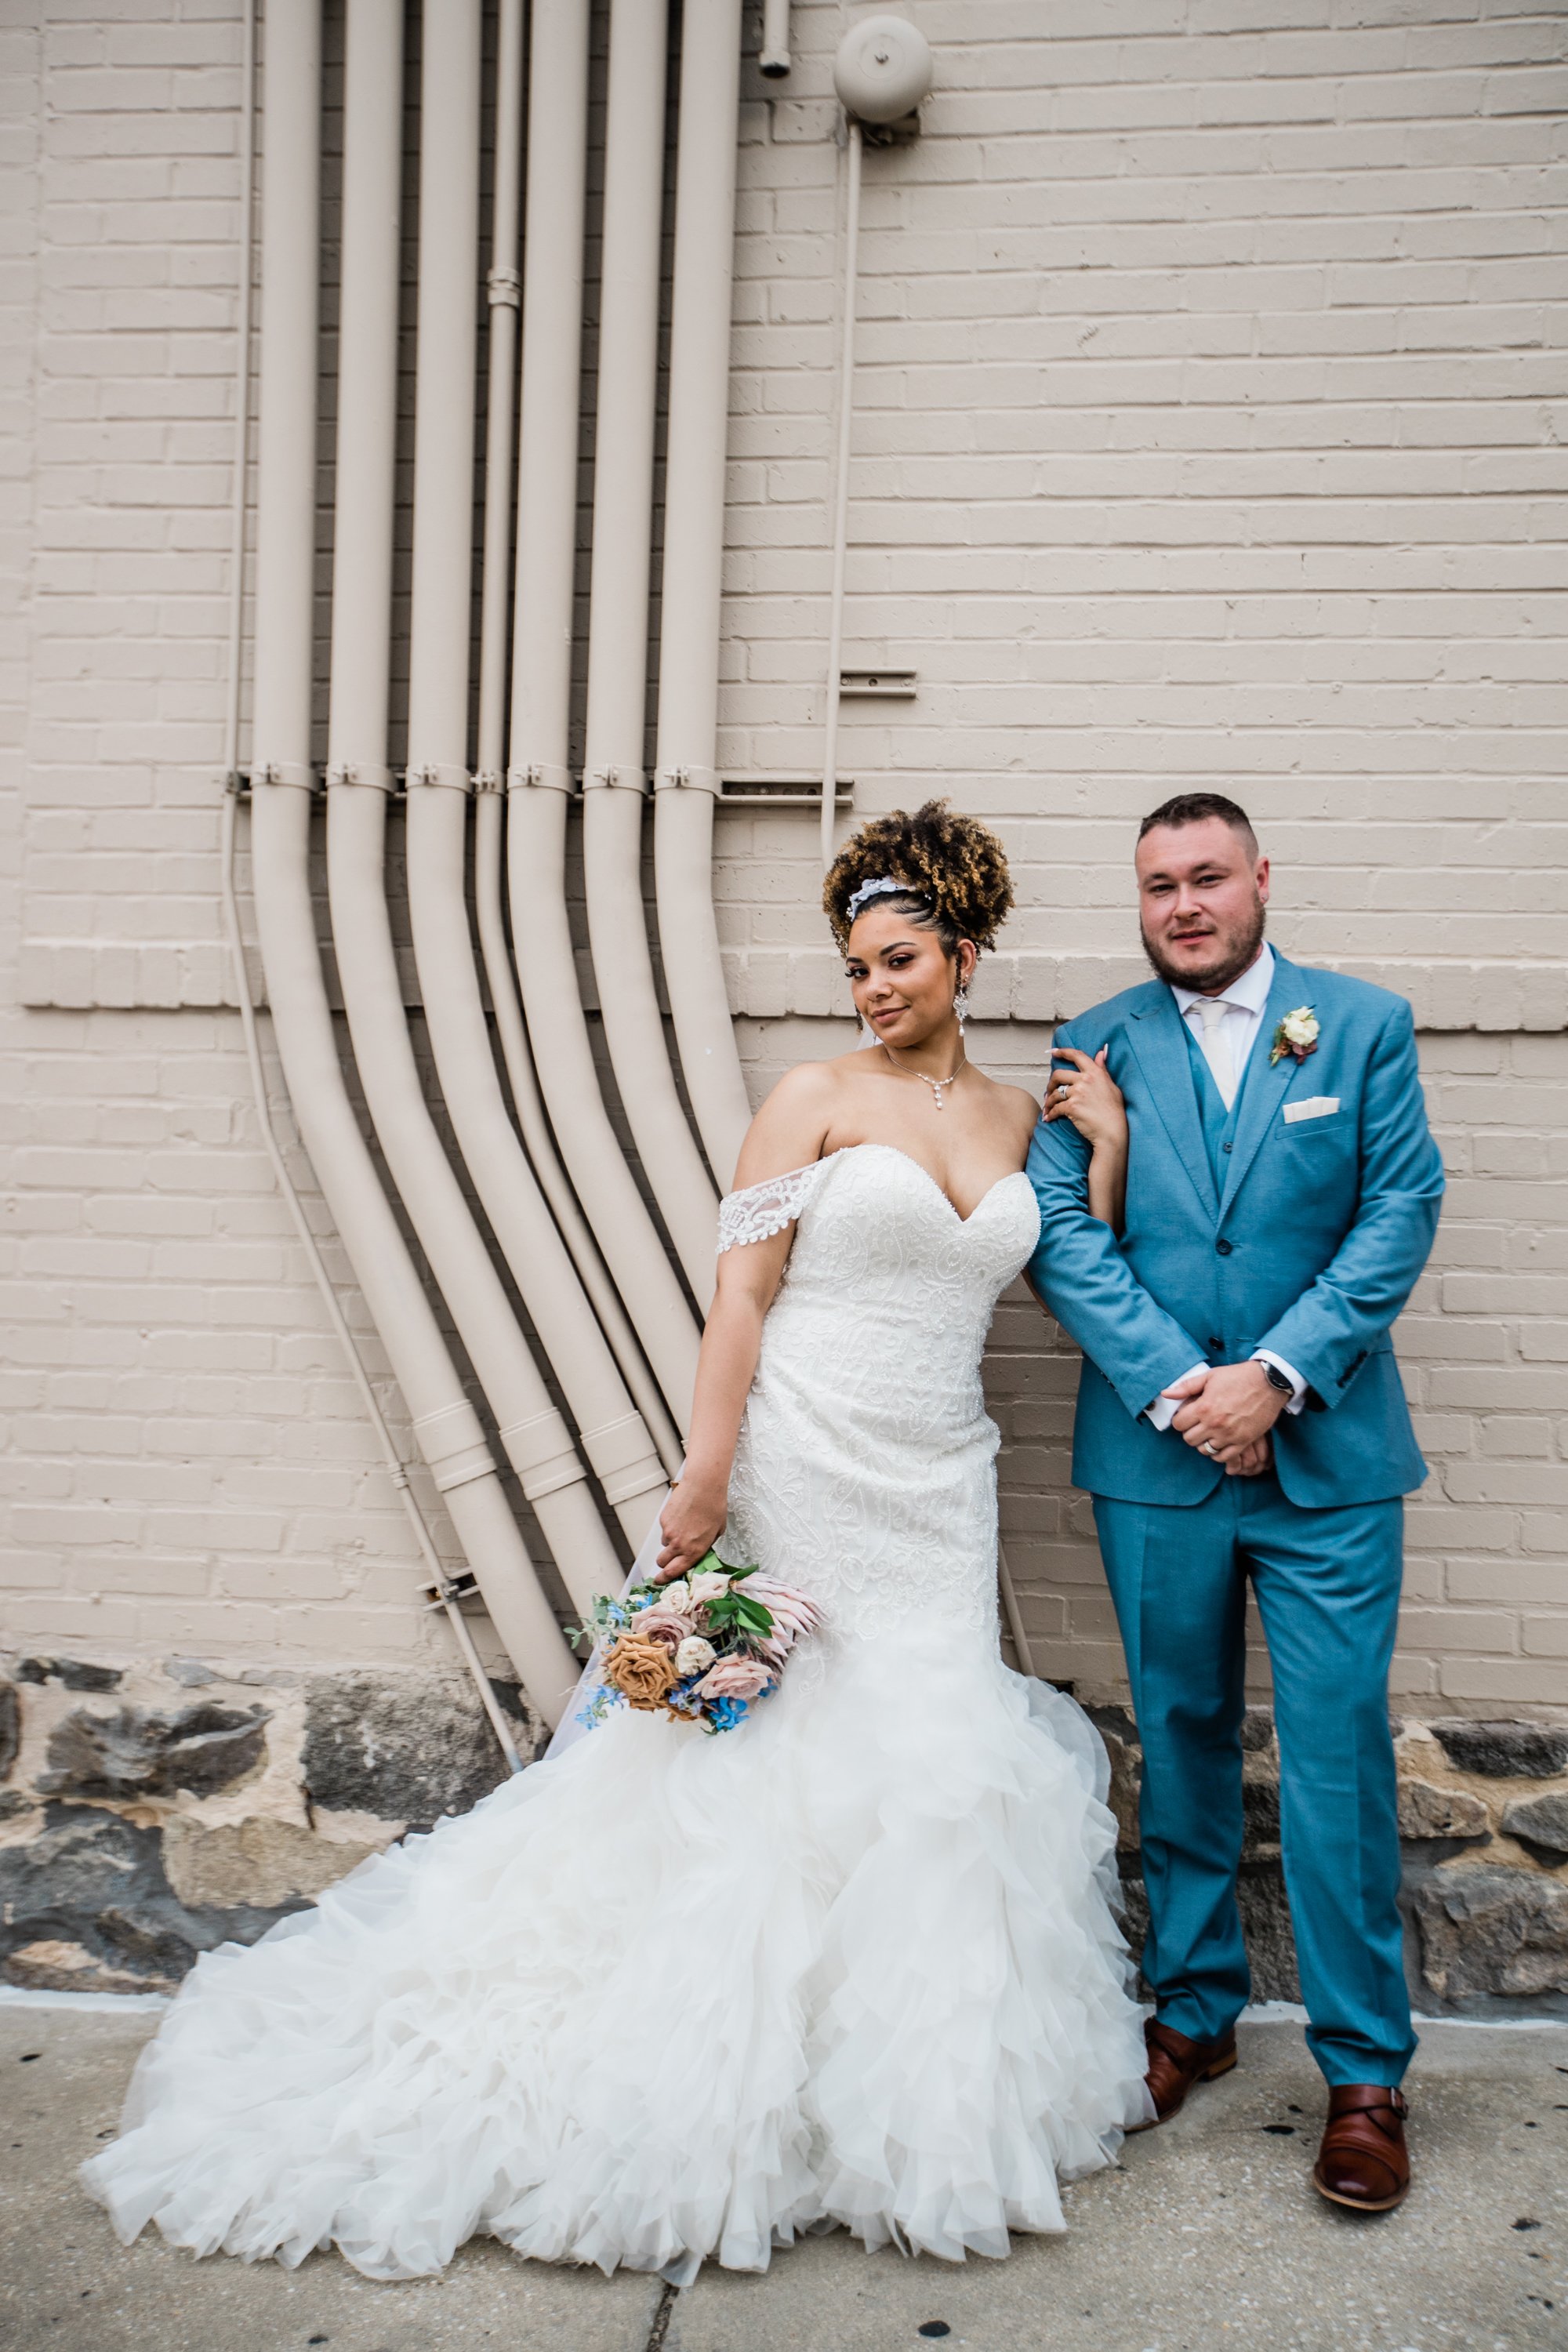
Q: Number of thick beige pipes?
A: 6